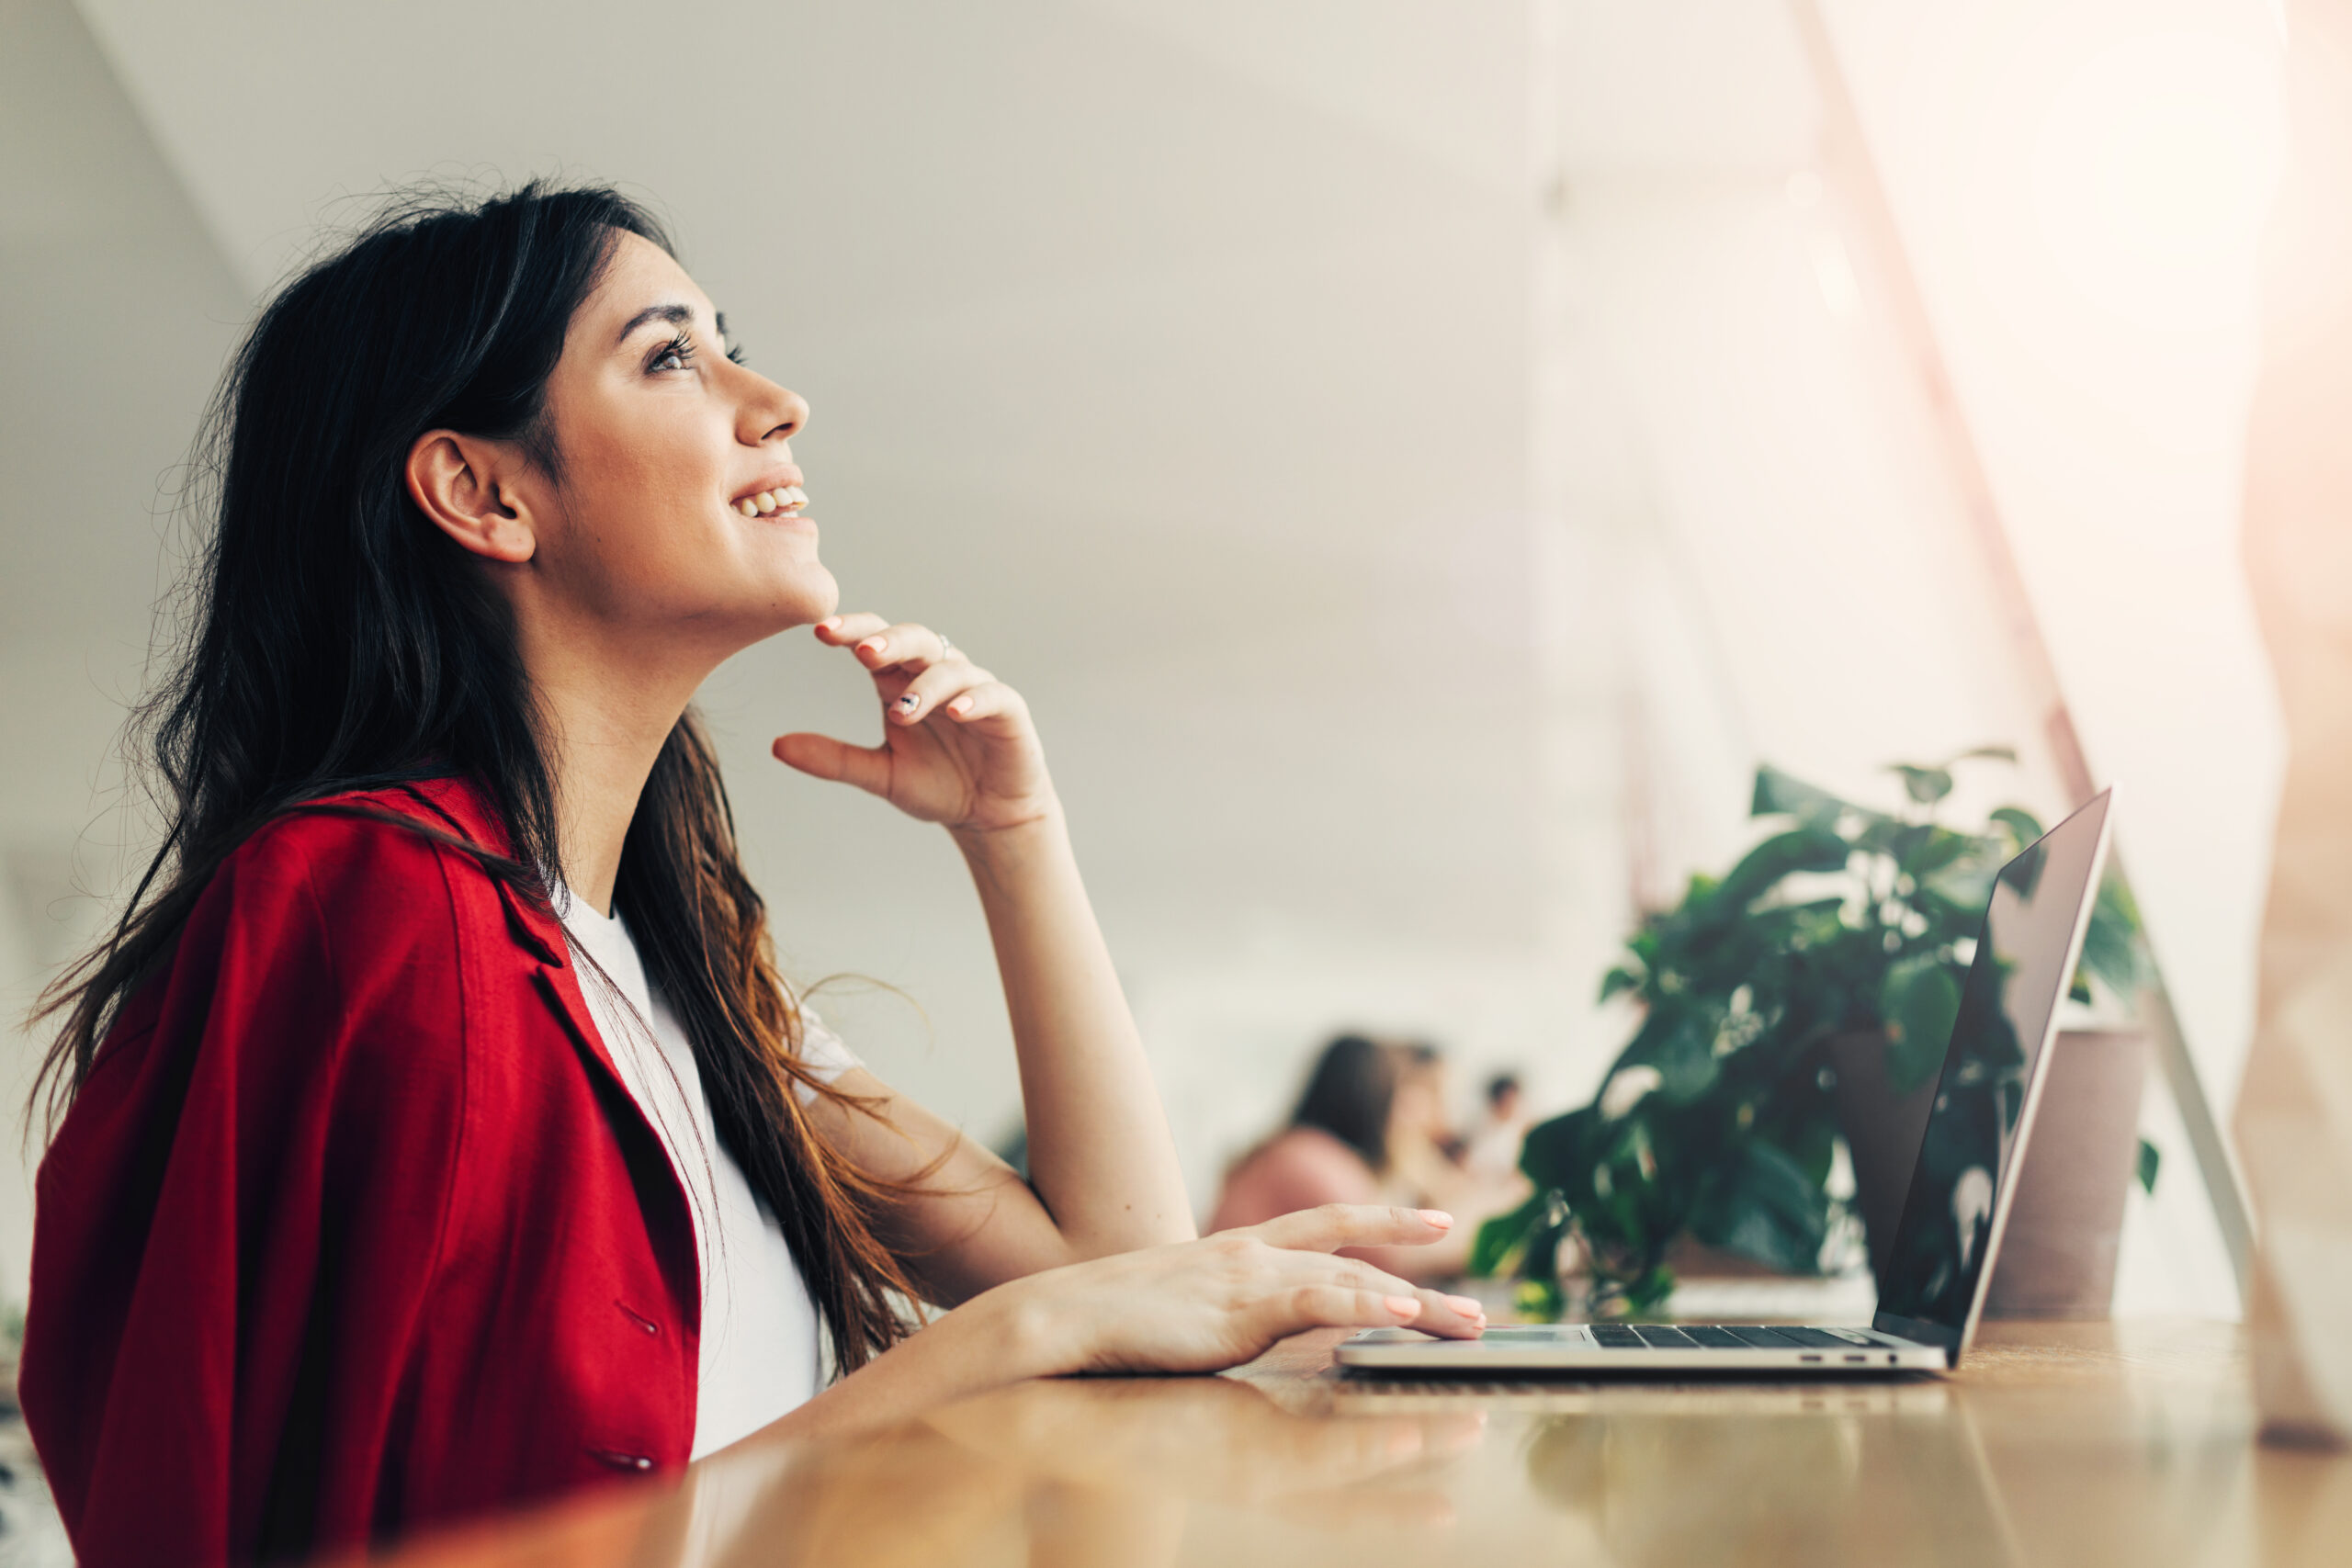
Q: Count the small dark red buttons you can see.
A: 2